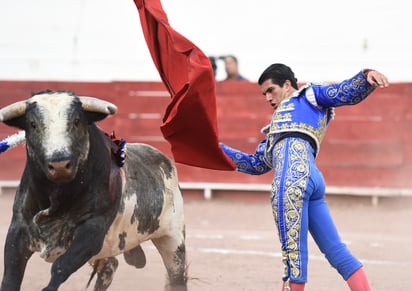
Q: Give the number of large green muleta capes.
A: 0